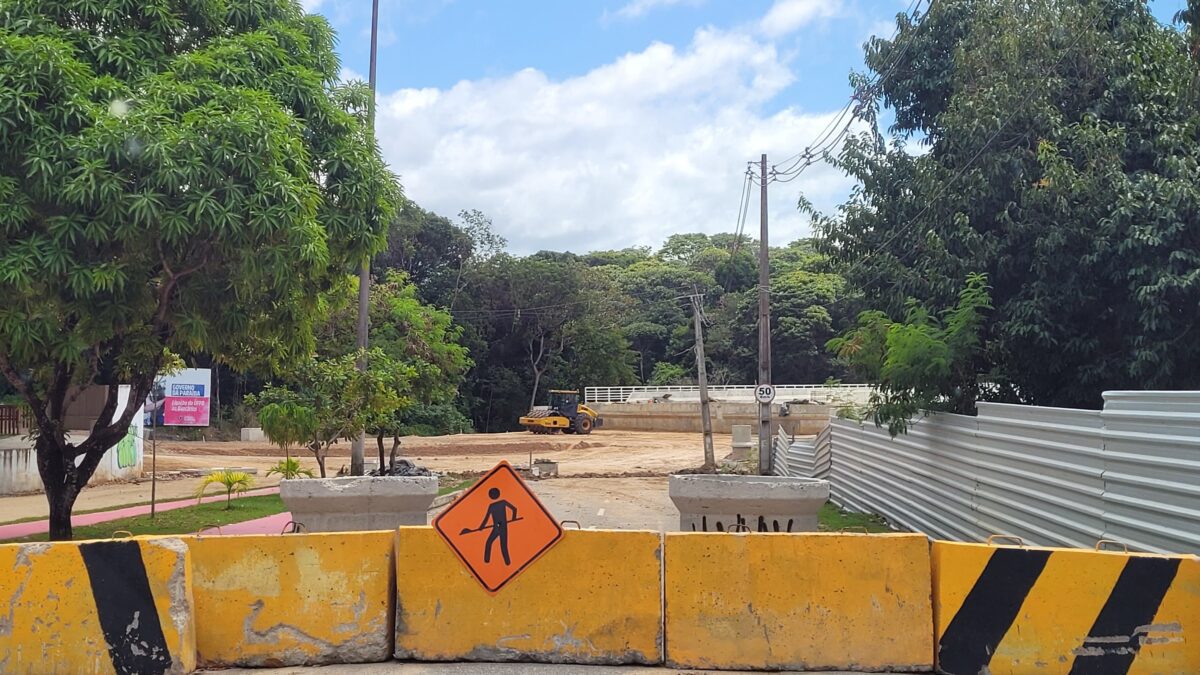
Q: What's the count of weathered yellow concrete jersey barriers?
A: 5